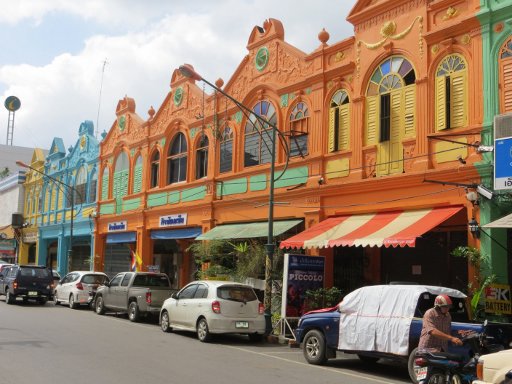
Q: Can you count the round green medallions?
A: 3